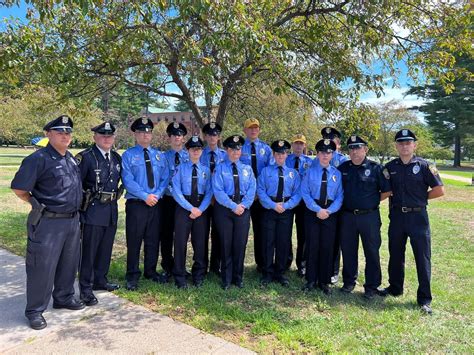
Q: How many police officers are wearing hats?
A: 14